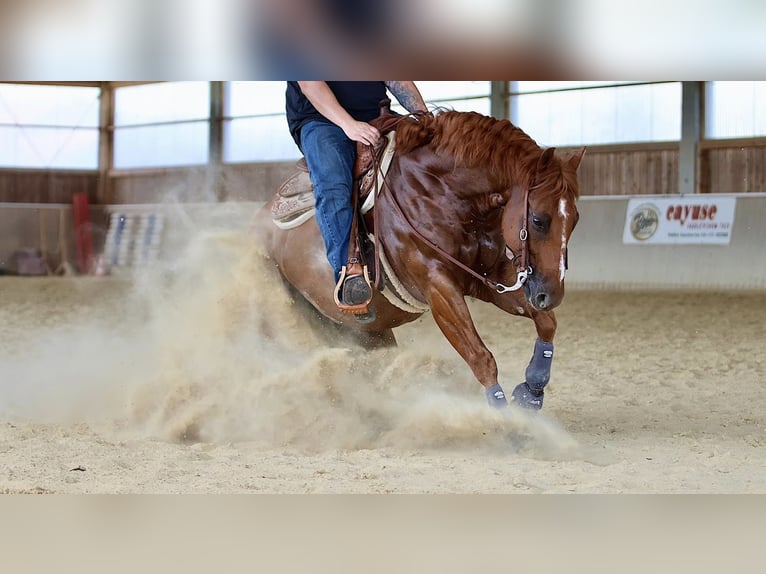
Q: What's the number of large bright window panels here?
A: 6